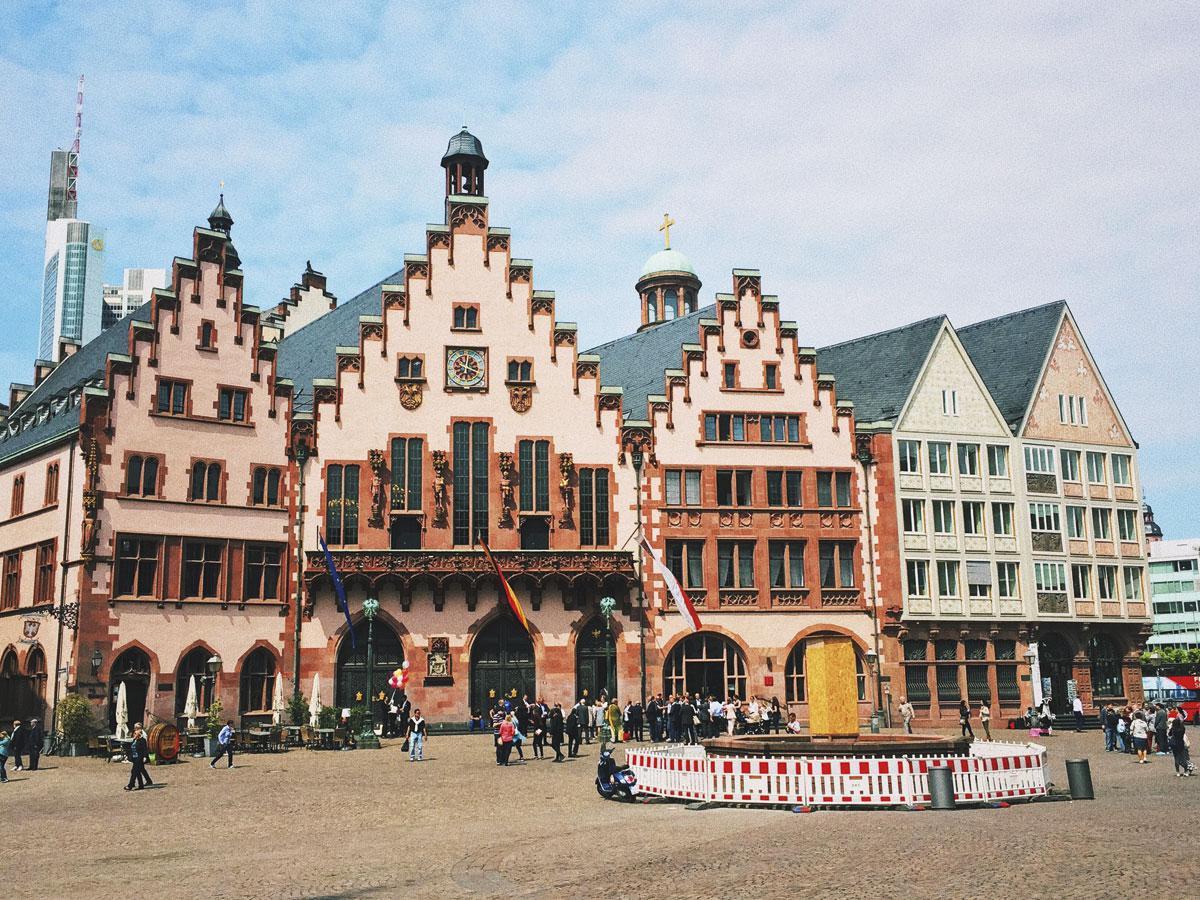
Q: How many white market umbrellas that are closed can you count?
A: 4